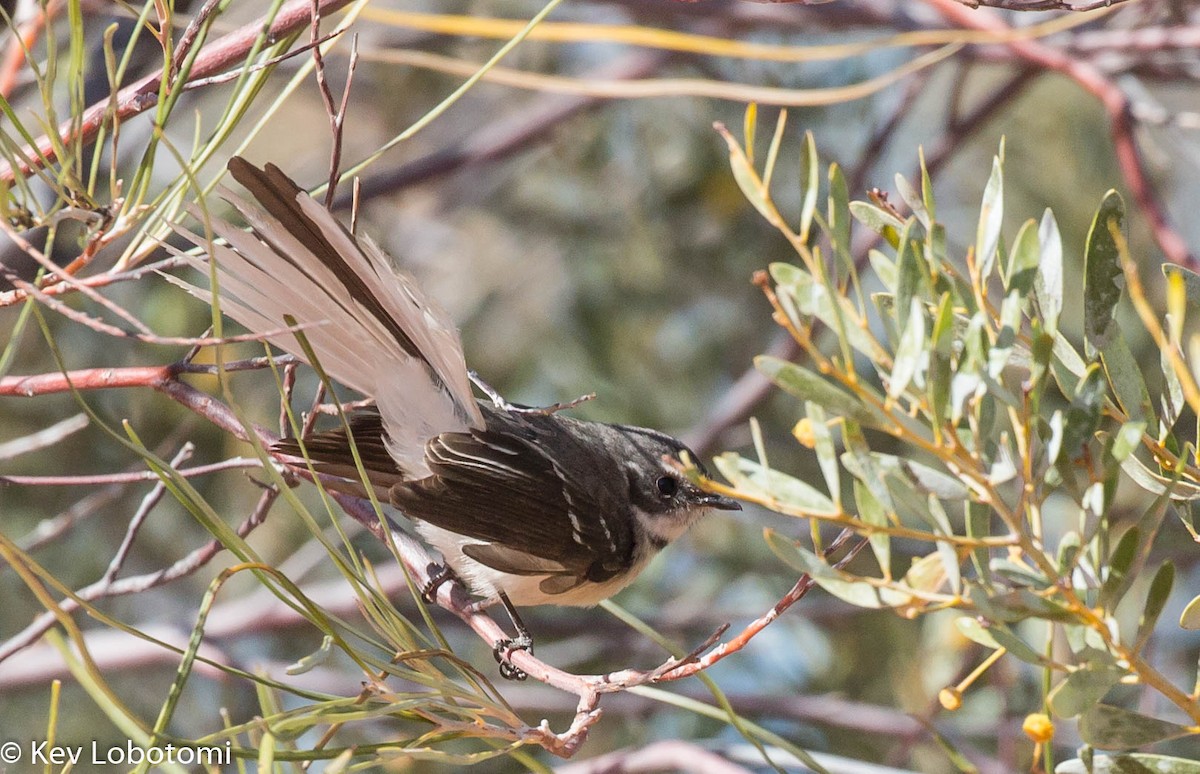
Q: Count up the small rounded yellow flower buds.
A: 3